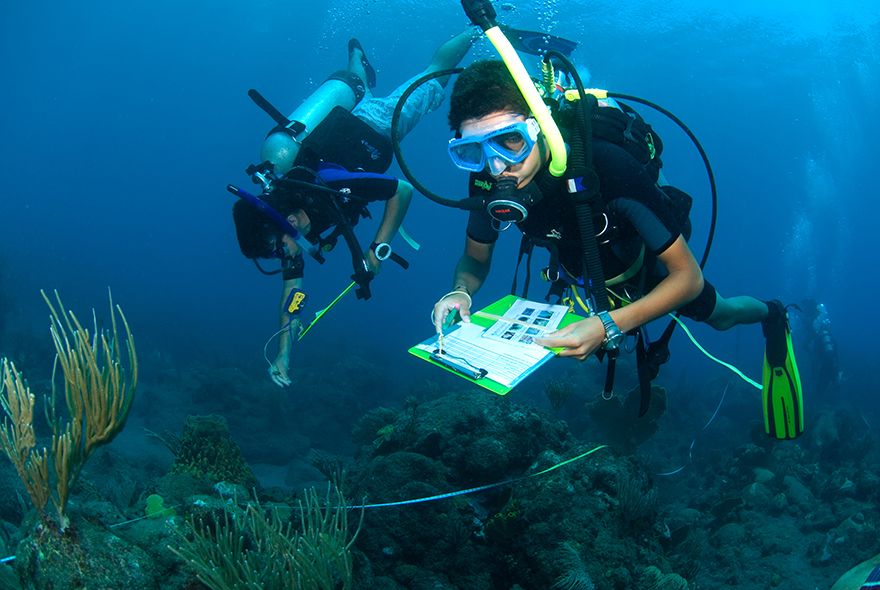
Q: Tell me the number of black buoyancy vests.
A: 2